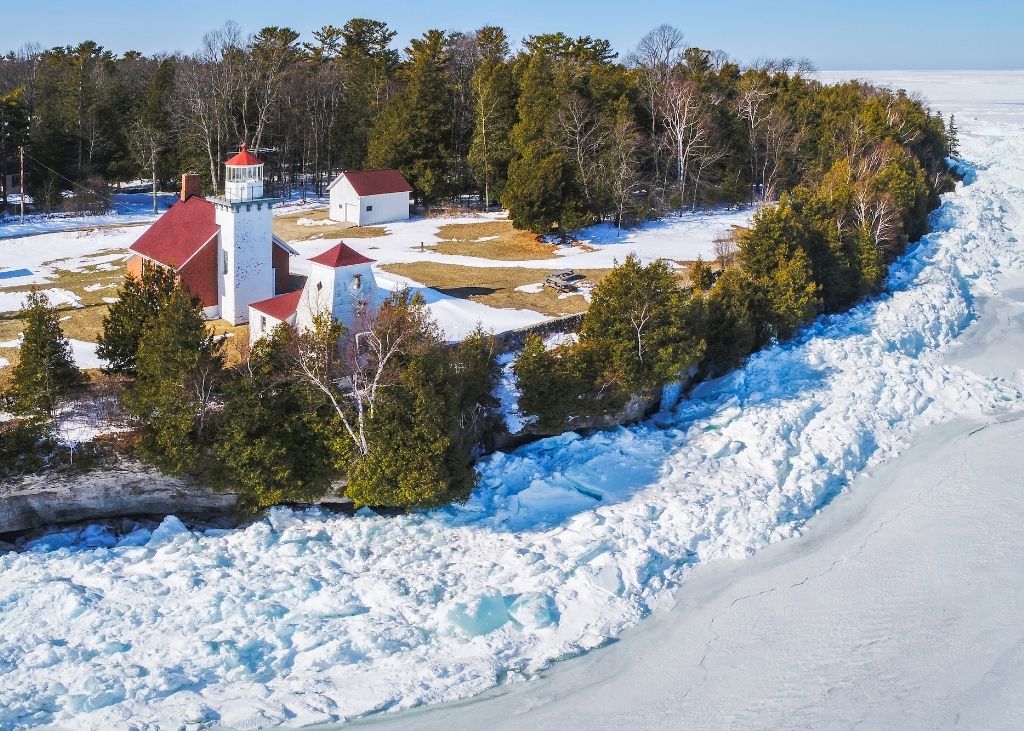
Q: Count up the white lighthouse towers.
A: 1